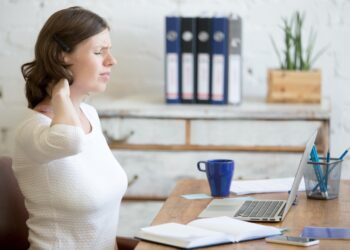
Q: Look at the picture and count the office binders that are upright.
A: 5